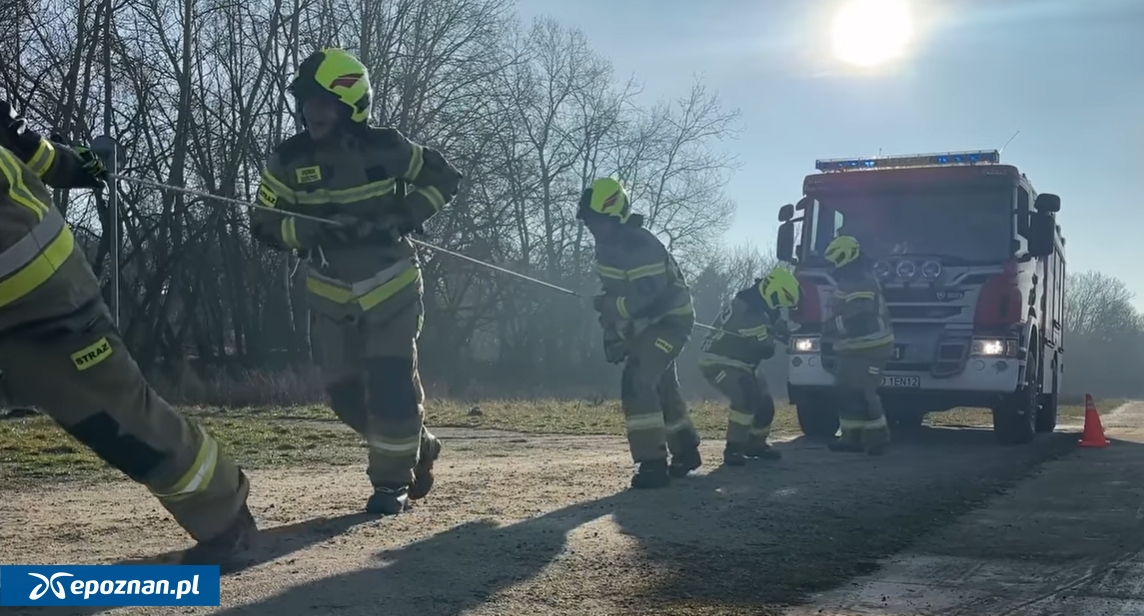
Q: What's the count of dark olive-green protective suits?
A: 5